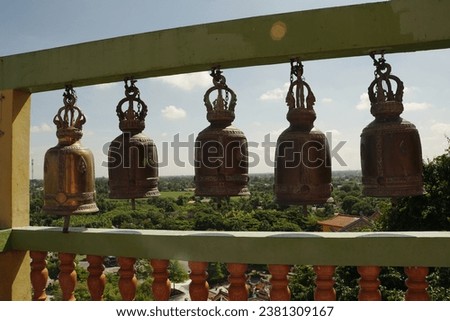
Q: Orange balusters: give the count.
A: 11